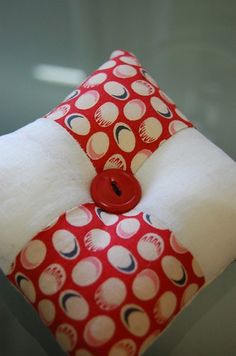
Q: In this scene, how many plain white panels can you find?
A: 2